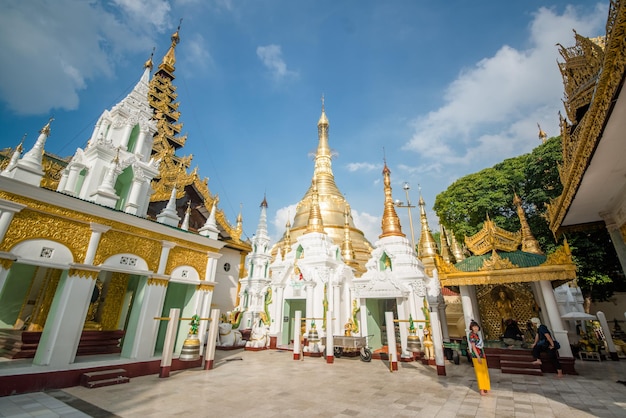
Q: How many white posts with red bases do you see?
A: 6